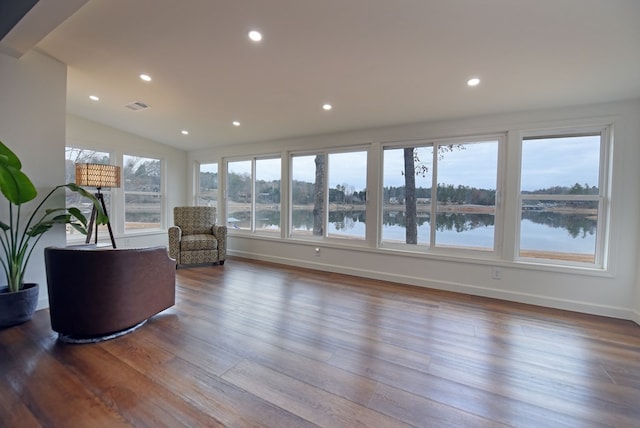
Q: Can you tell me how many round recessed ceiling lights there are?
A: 7